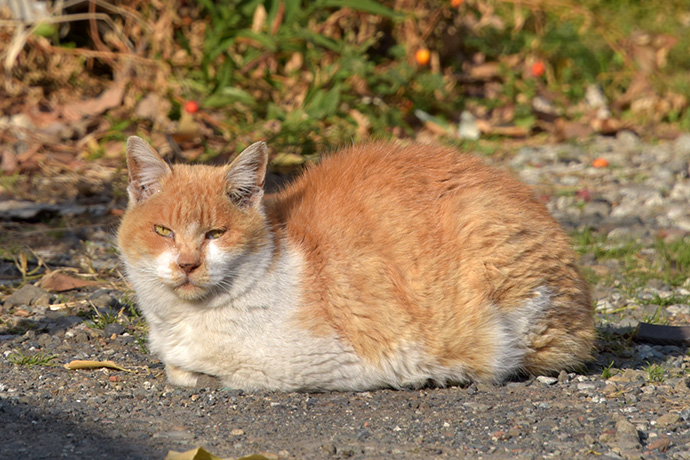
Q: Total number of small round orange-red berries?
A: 5